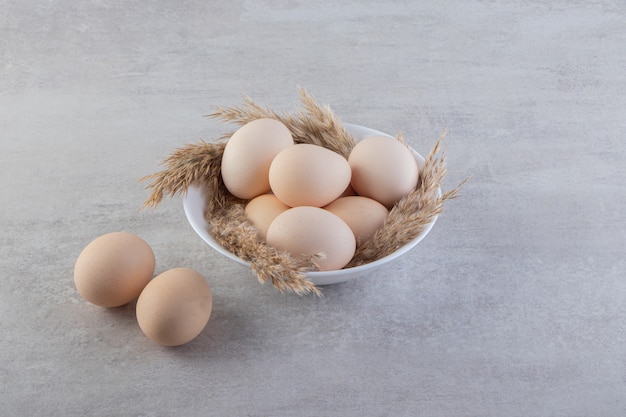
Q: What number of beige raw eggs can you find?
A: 8